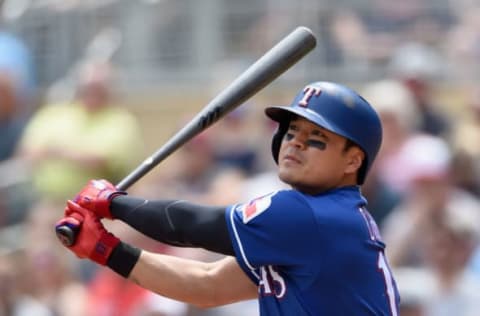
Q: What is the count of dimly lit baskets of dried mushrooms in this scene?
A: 0